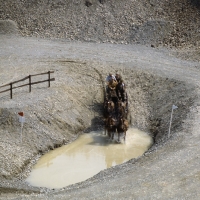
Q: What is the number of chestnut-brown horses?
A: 4